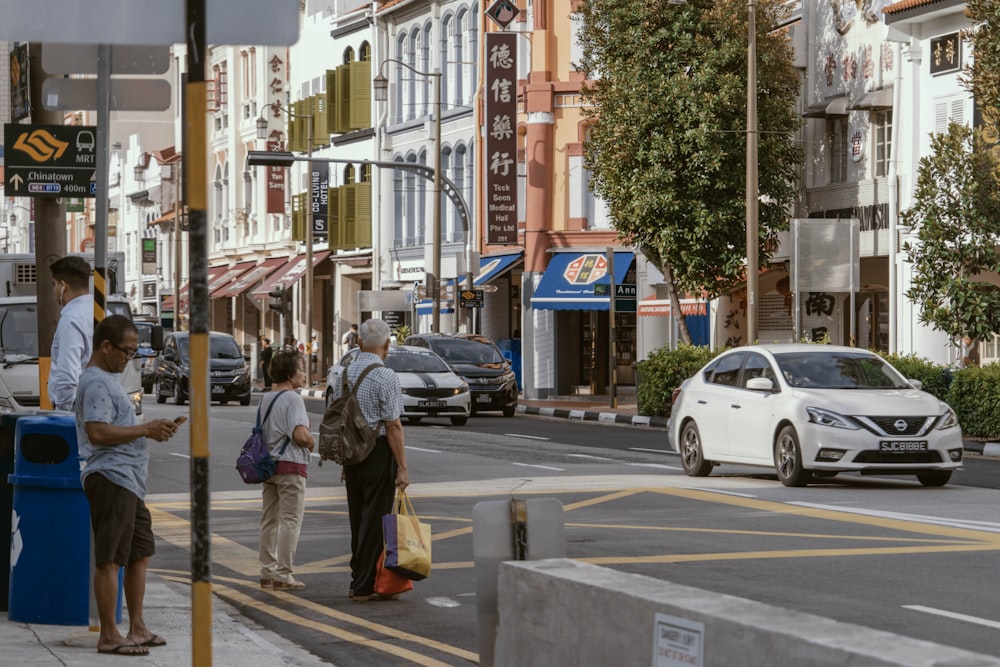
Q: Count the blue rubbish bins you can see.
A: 1